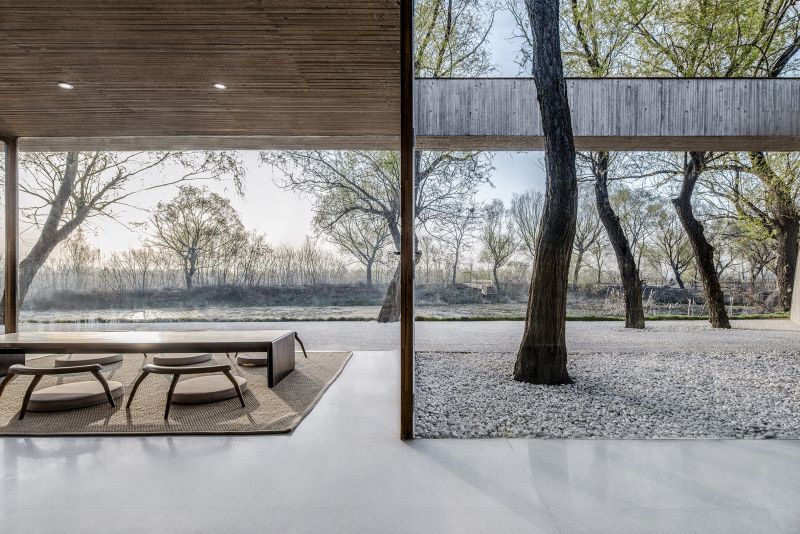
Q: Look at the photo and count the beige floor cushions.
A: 5